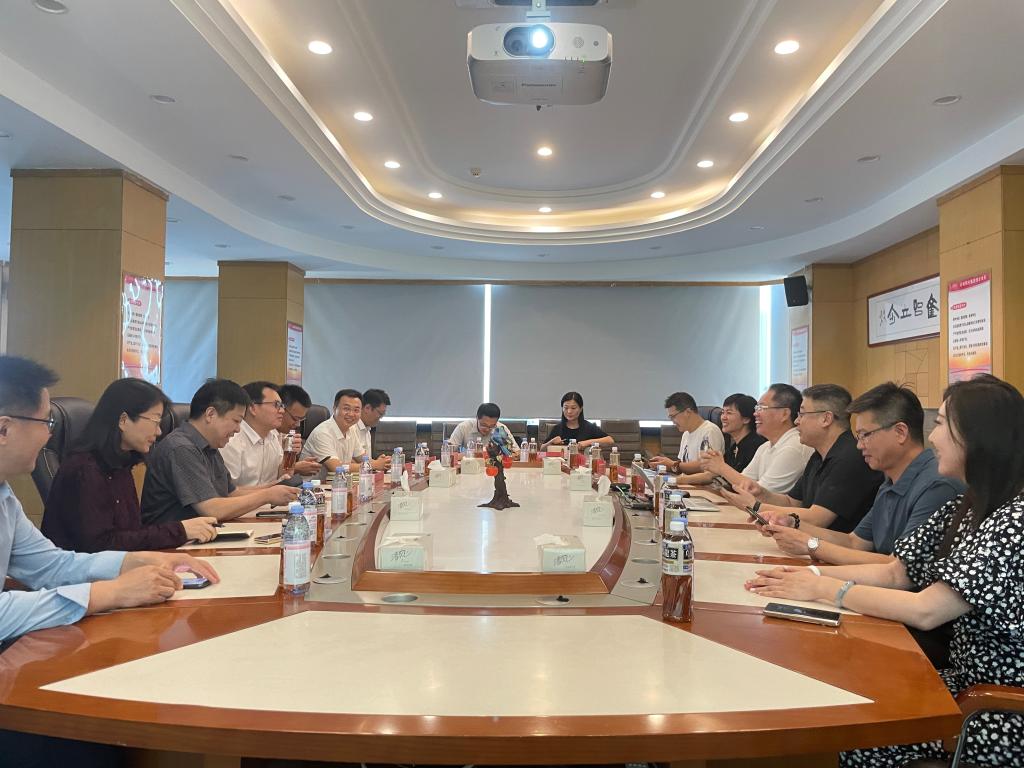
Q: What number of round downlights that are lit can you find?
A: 10